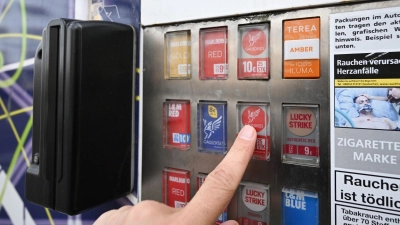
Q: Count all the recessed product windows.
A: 12